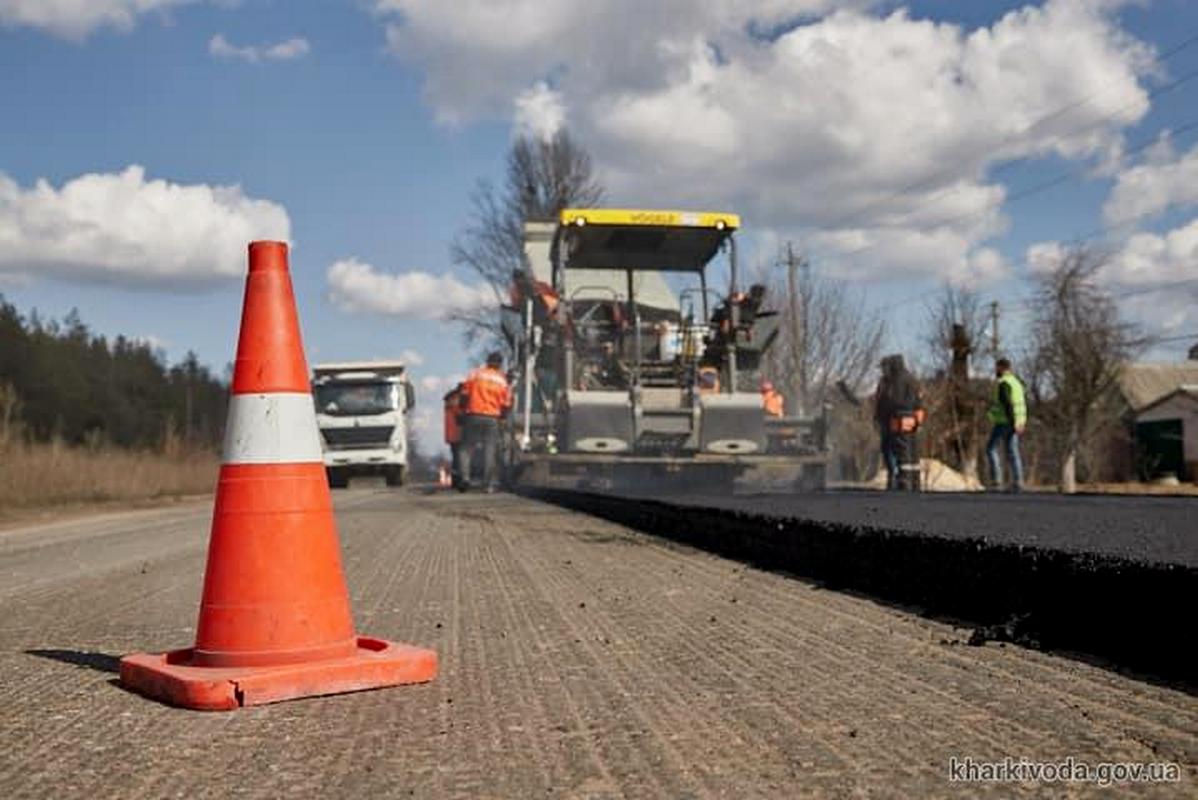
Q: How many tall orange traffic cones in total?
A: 1